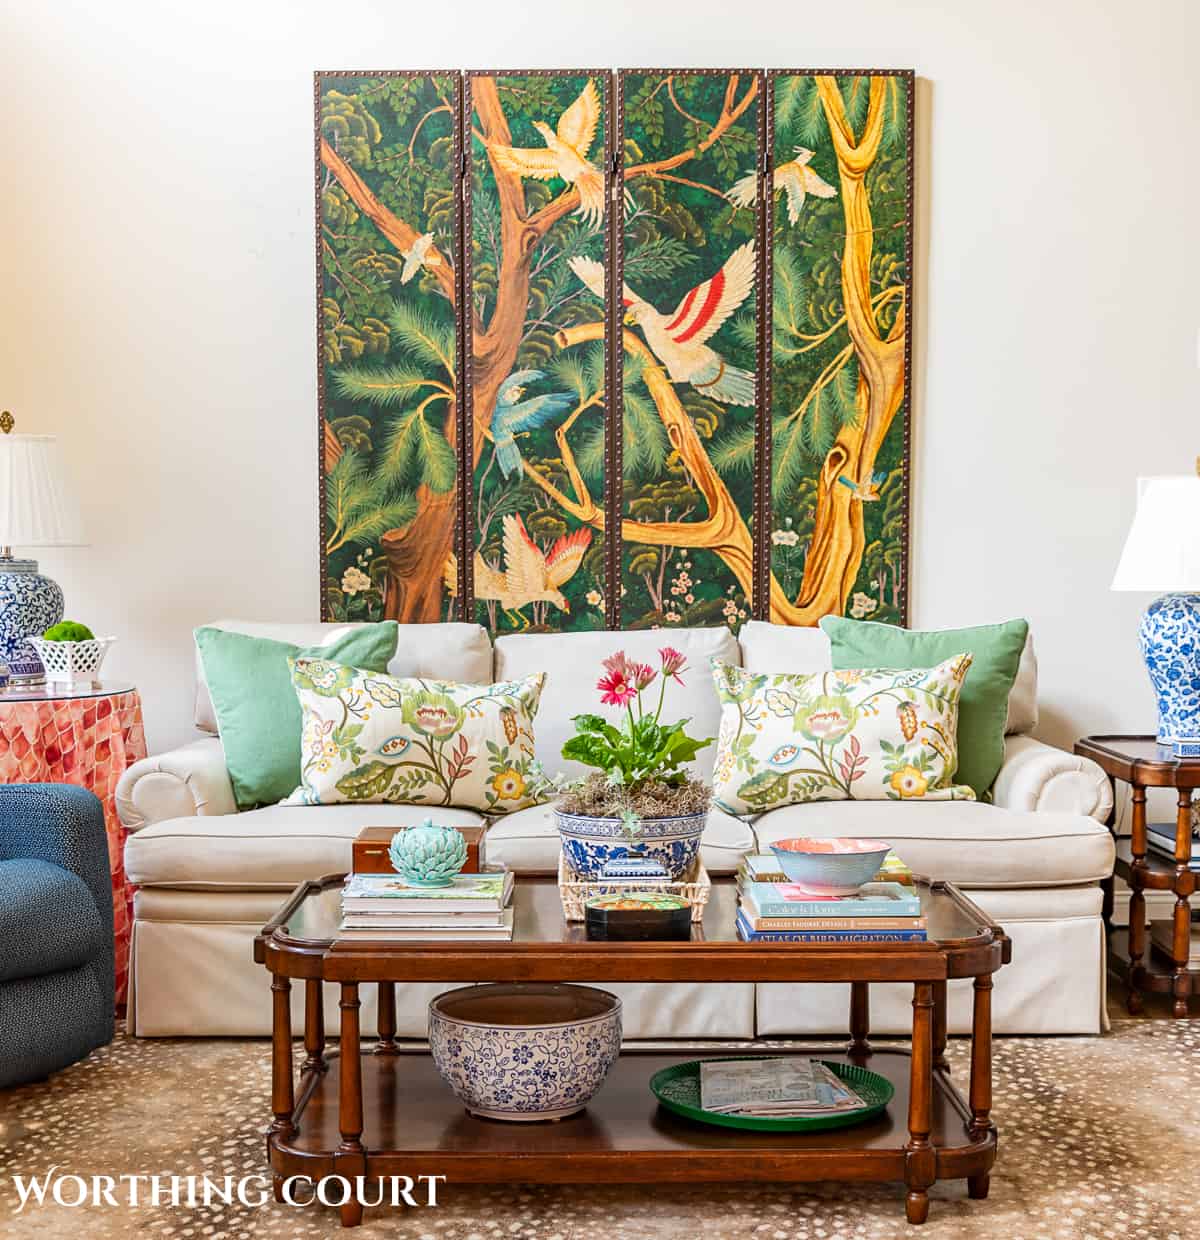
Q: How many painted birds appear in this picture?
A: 7